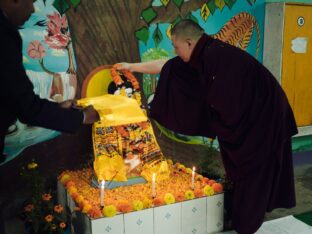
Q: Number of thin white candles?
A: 3